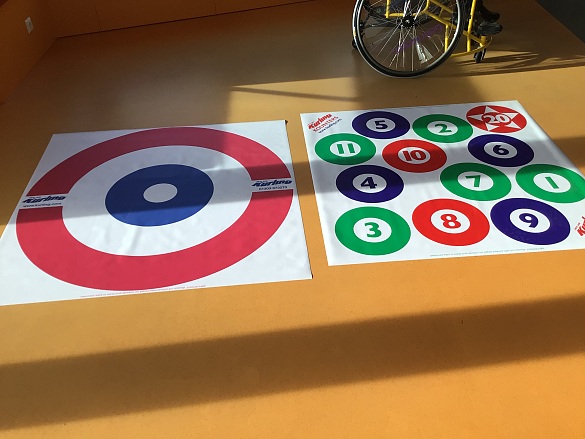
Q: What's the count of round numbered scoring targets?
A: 12